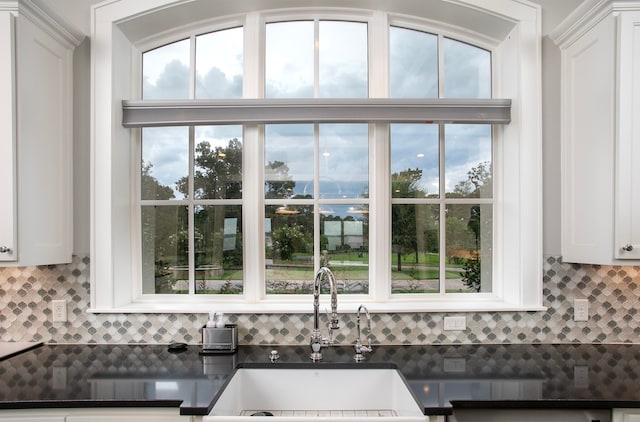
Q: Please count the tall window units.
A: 3